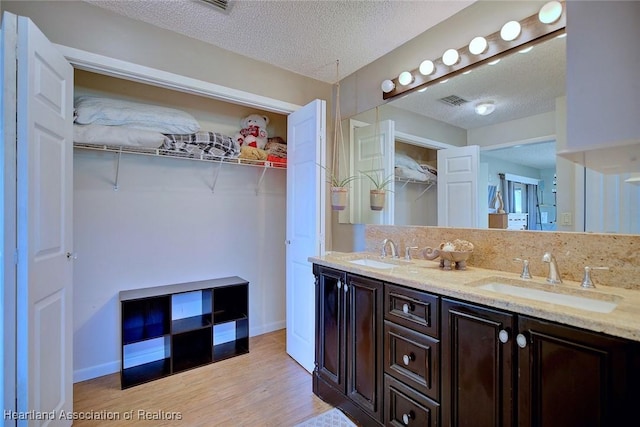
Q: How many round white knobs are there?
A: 7